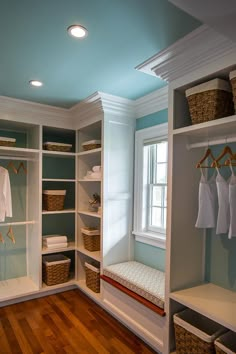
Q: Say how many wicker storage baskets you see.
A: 11